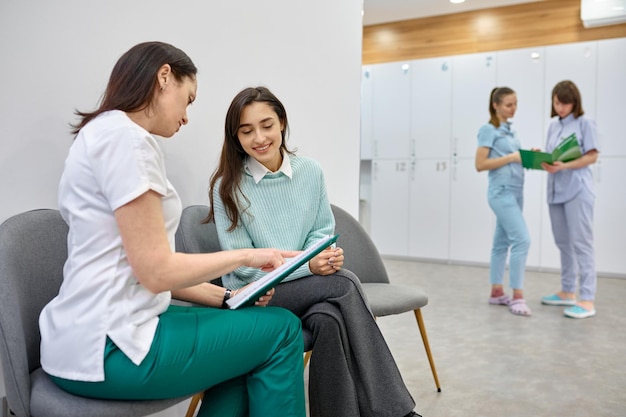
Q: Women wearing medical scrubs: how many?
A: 3